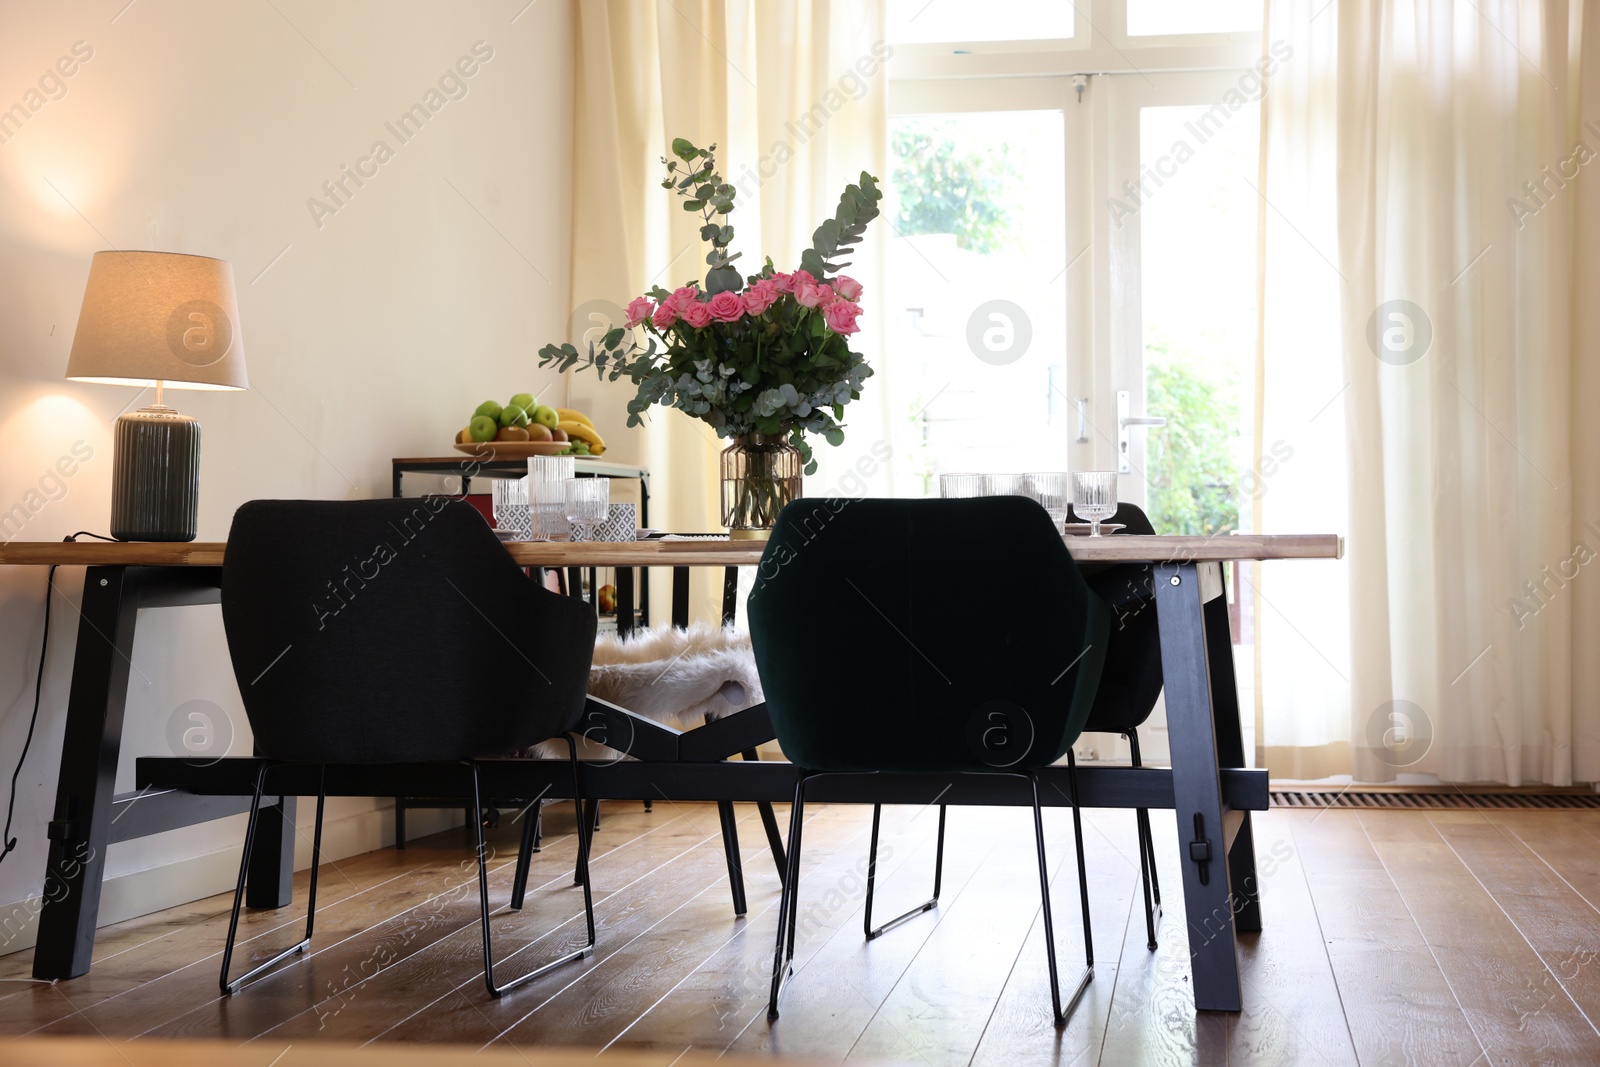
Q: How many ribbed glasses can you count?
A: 7